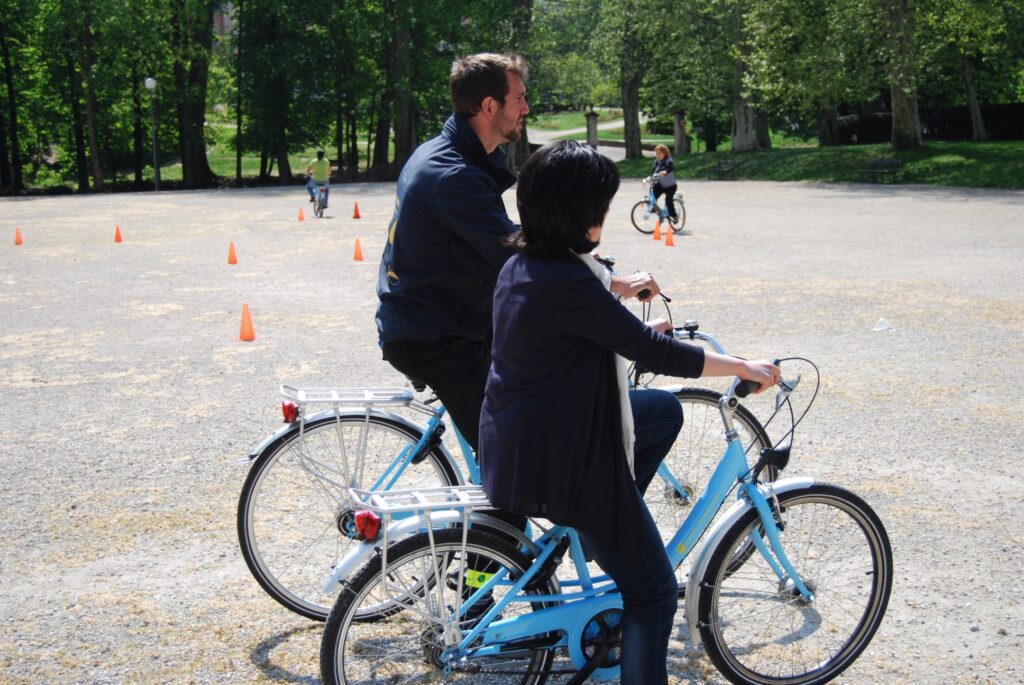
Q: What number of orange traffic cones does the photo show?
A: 9